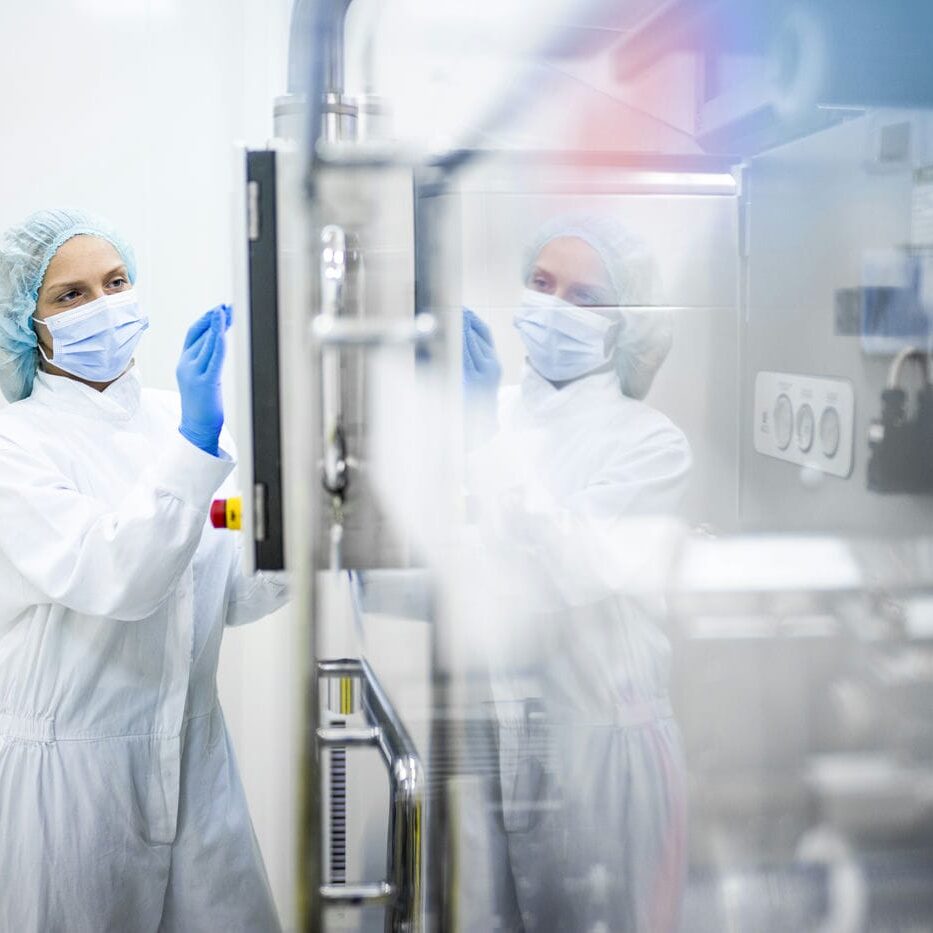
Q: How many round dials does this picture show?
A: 3